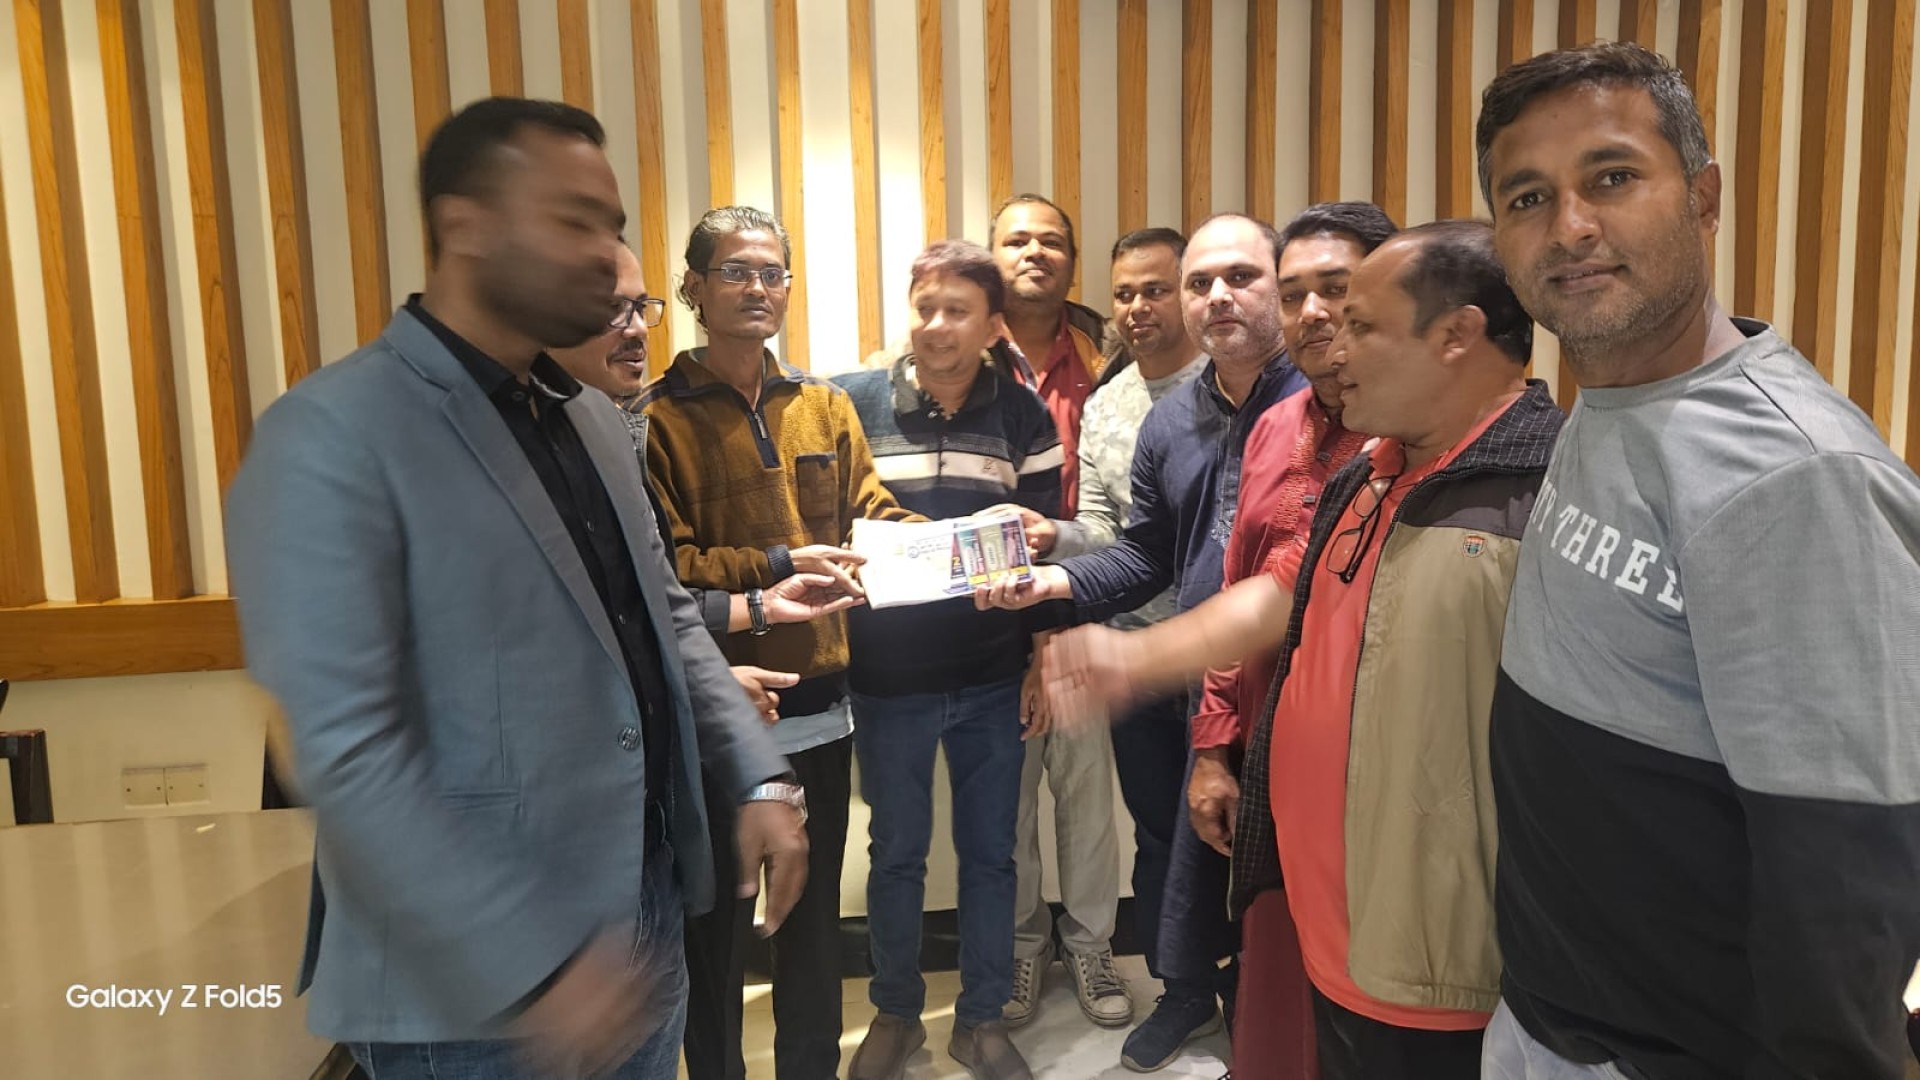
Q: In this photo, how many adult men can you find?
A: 10